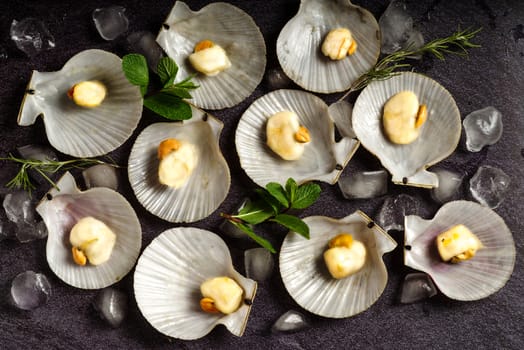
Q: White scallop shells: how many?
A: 10